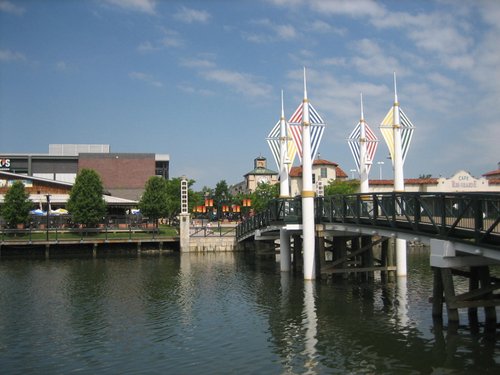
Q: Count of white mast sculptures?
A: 4